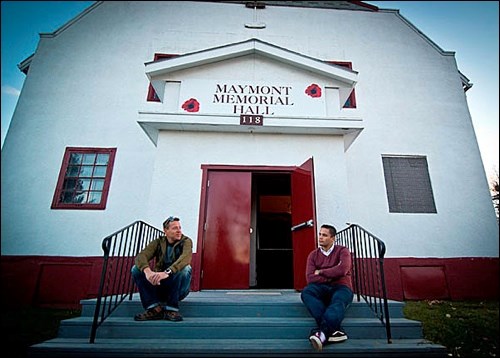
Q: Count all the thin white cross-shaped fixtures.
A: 1